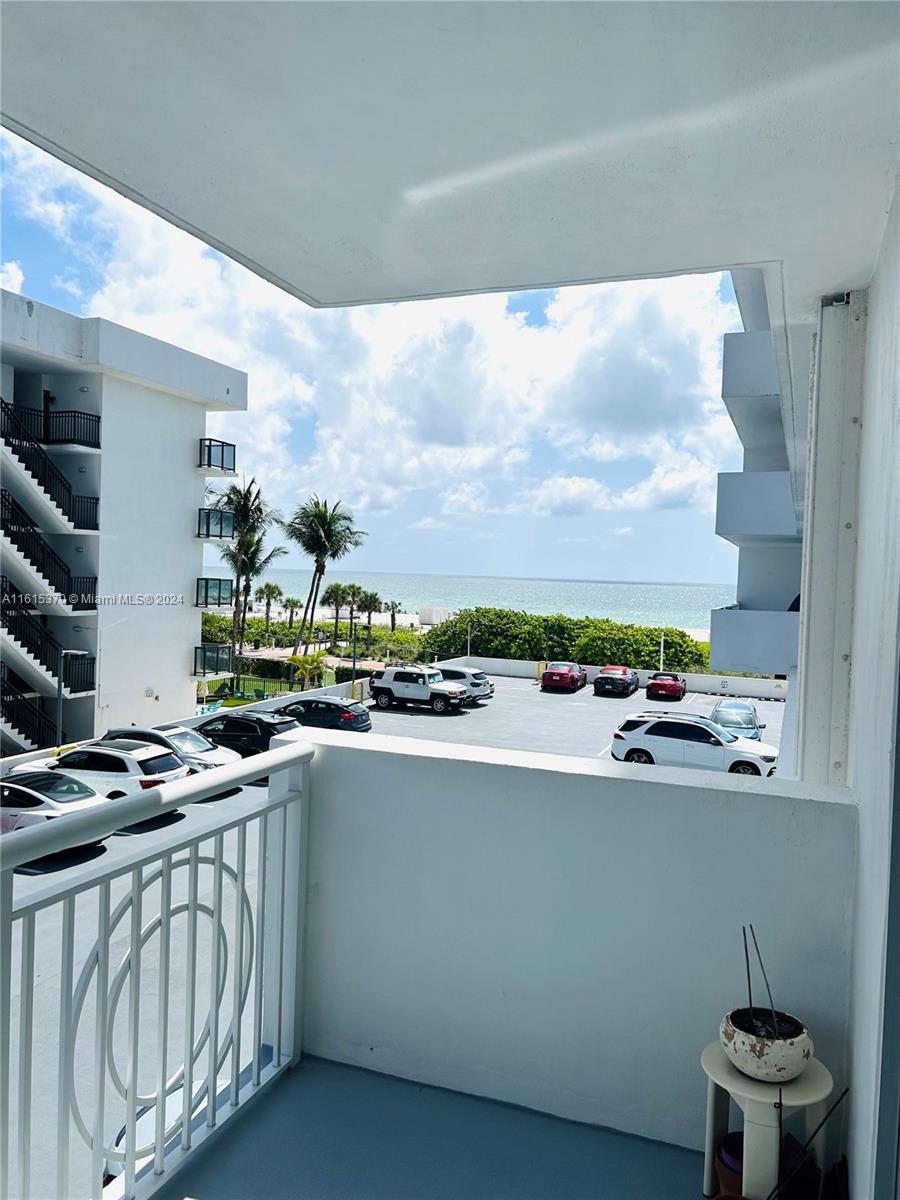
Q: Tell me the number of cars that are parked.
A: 12